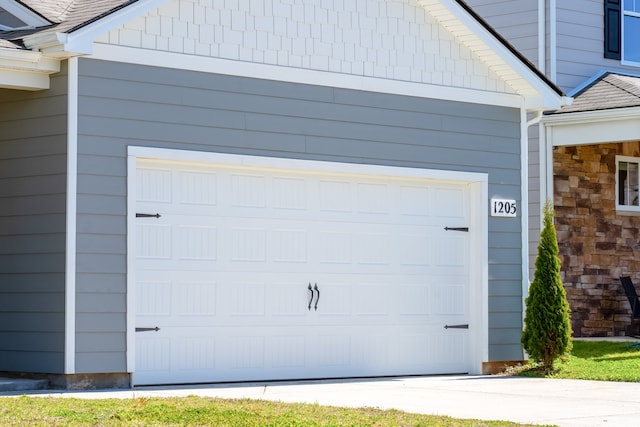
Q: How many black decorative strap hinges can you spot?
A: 4